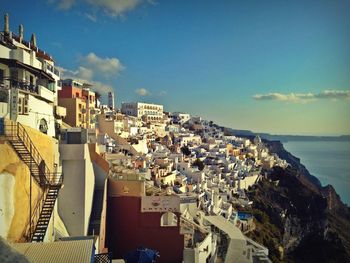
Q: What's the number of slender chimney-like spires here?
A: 3